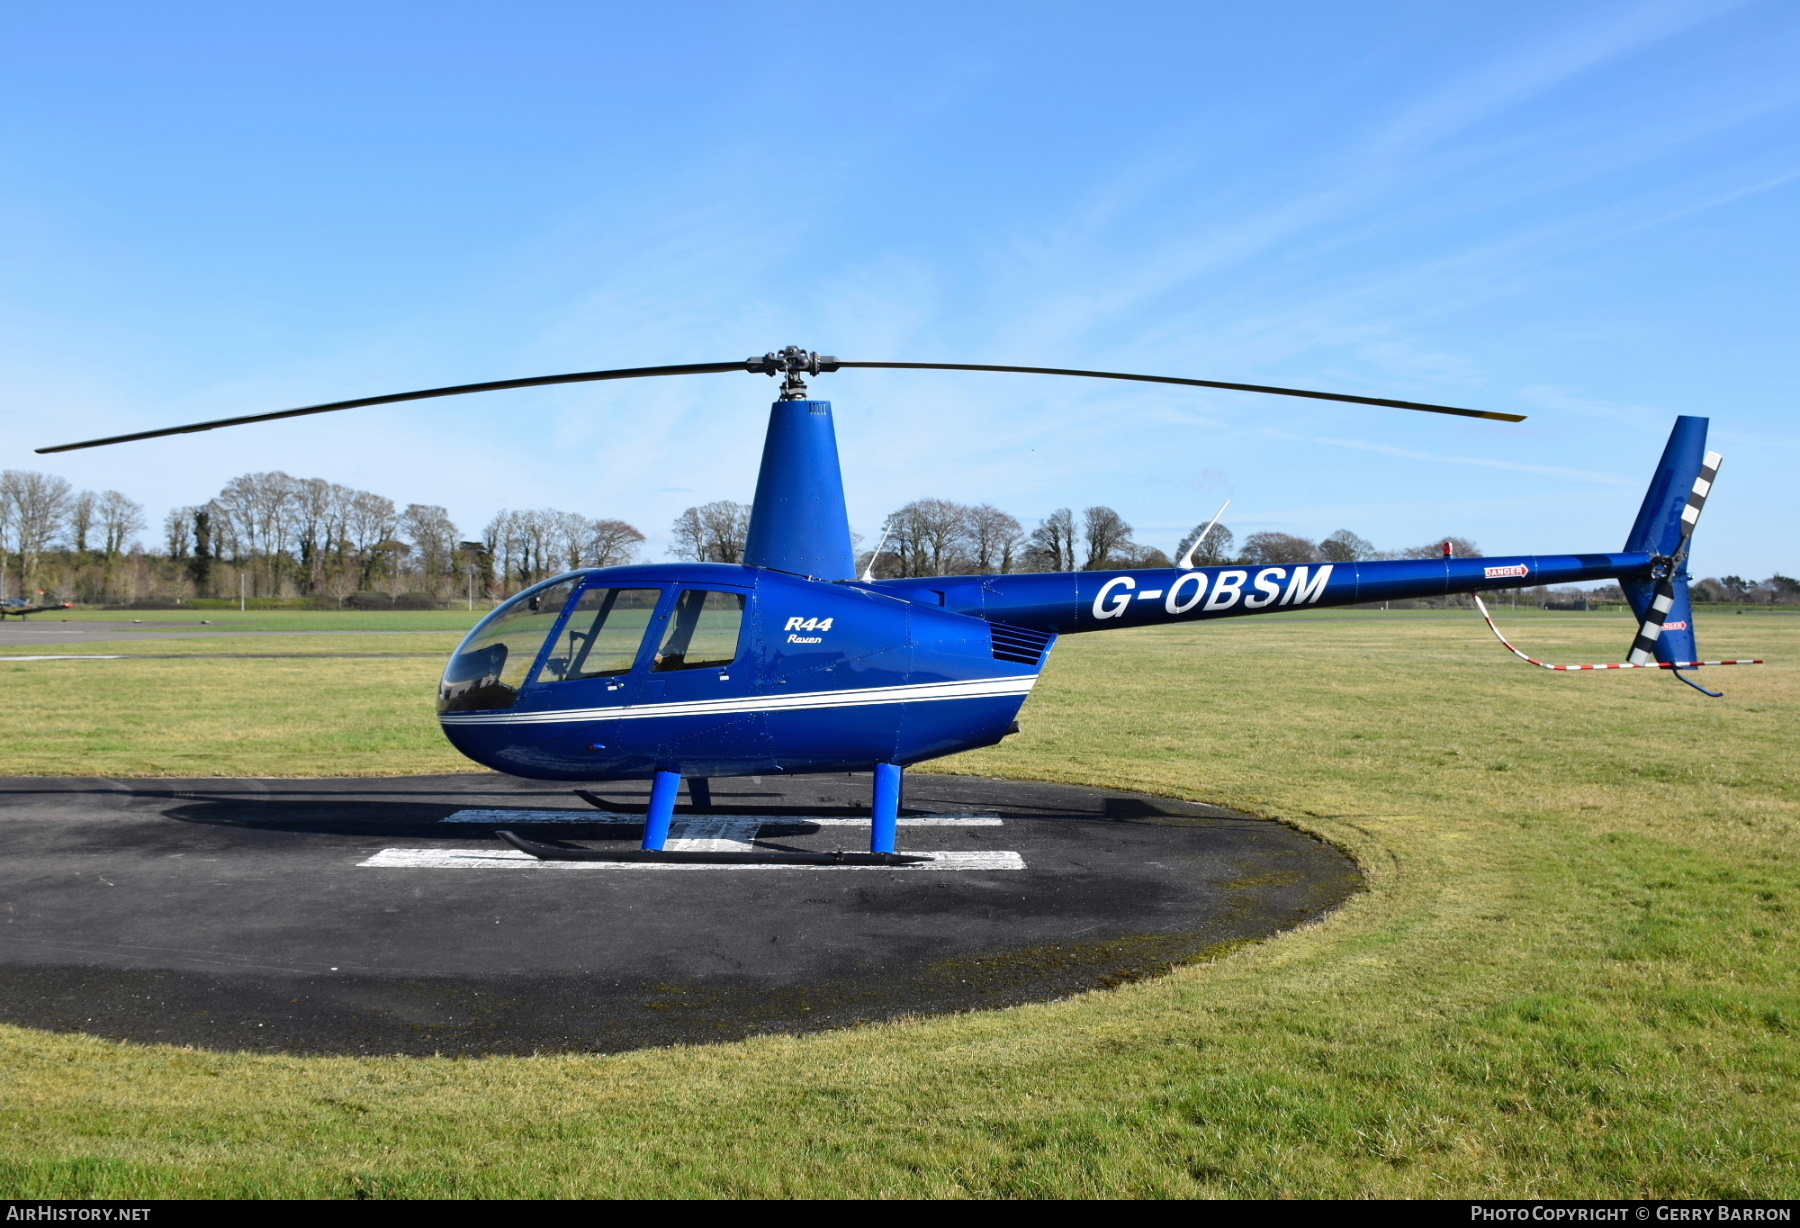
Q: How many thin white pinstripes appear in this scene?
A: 2